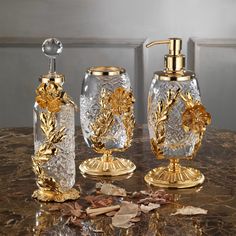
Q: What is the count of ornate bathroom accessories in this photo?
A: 3